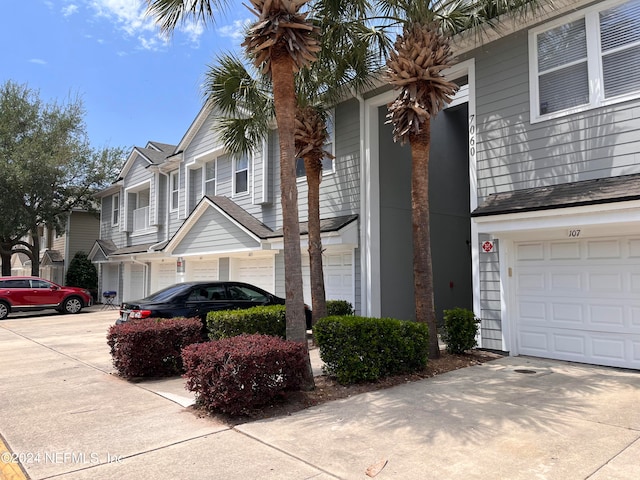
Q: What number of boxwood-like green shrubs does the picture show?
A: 4